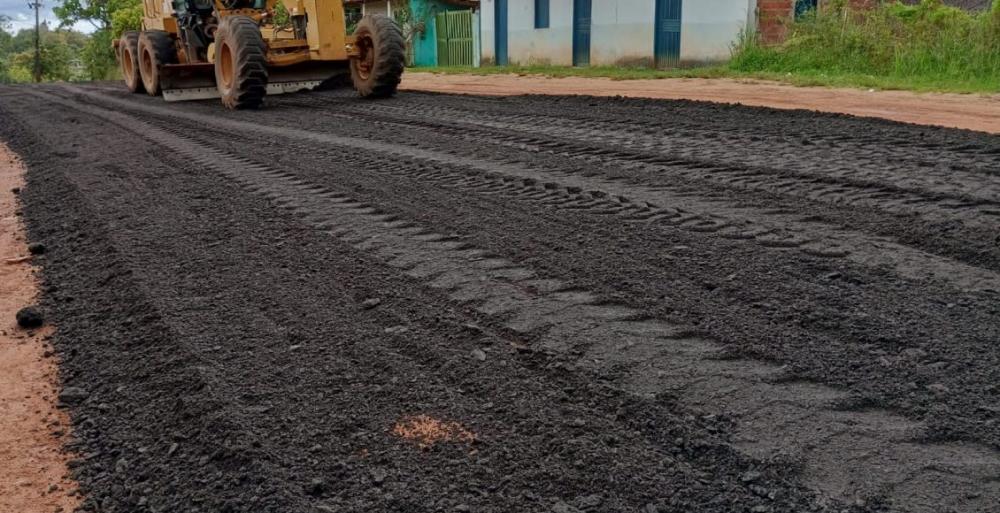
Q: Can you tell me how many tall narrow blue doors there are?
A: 3